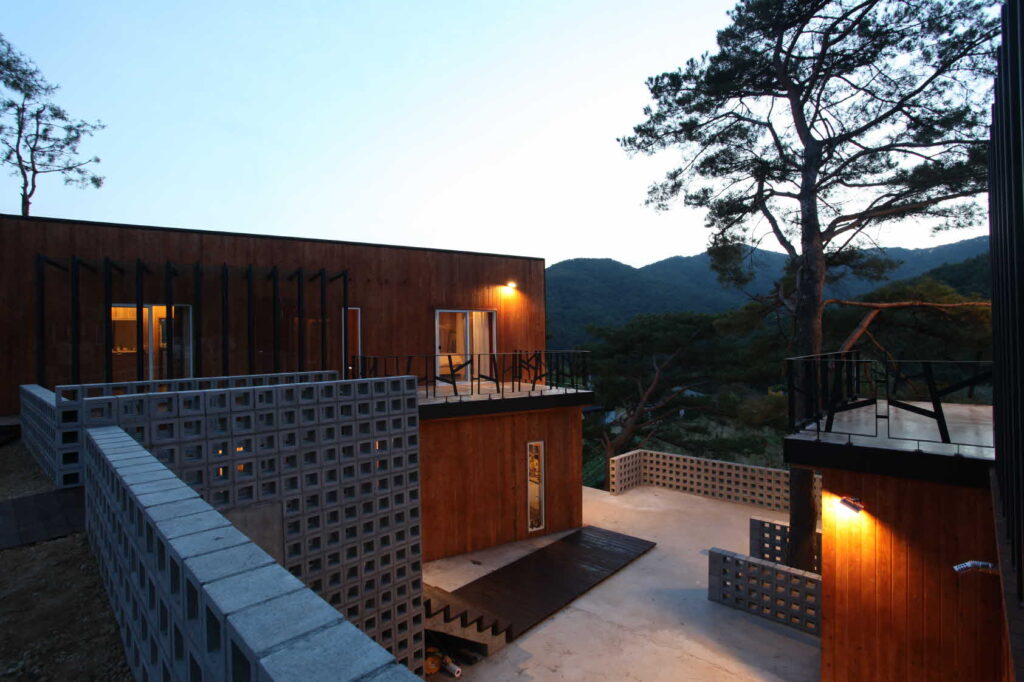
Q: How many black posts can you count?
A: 12